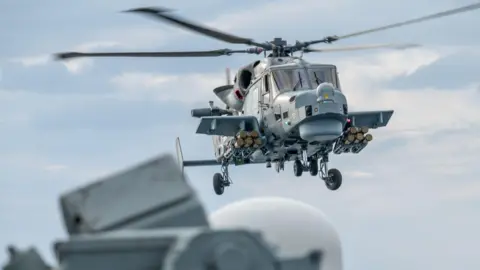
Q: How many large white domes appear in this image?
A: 1